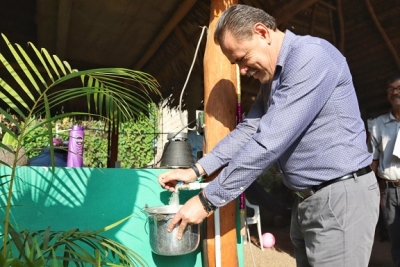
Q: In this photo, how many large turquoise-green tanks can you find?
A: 1